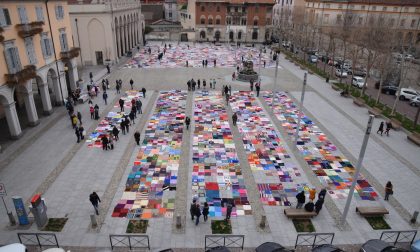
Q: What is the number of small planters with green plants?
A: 5